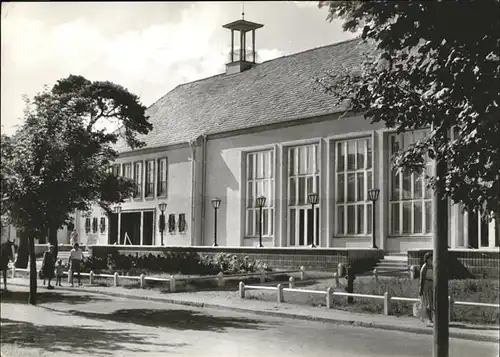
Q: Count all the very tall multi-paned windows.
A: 4